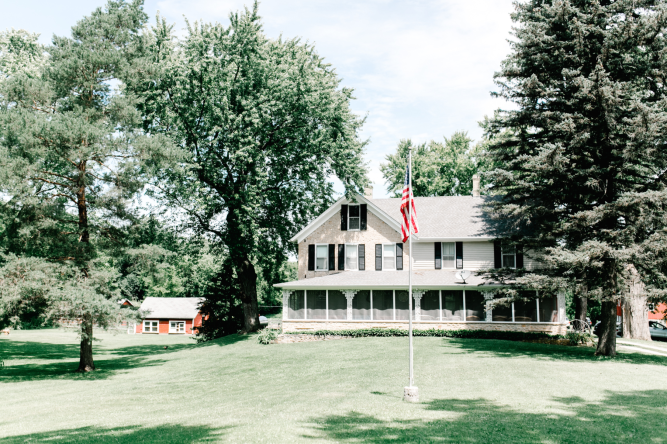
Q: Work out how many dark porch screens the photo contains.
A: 12